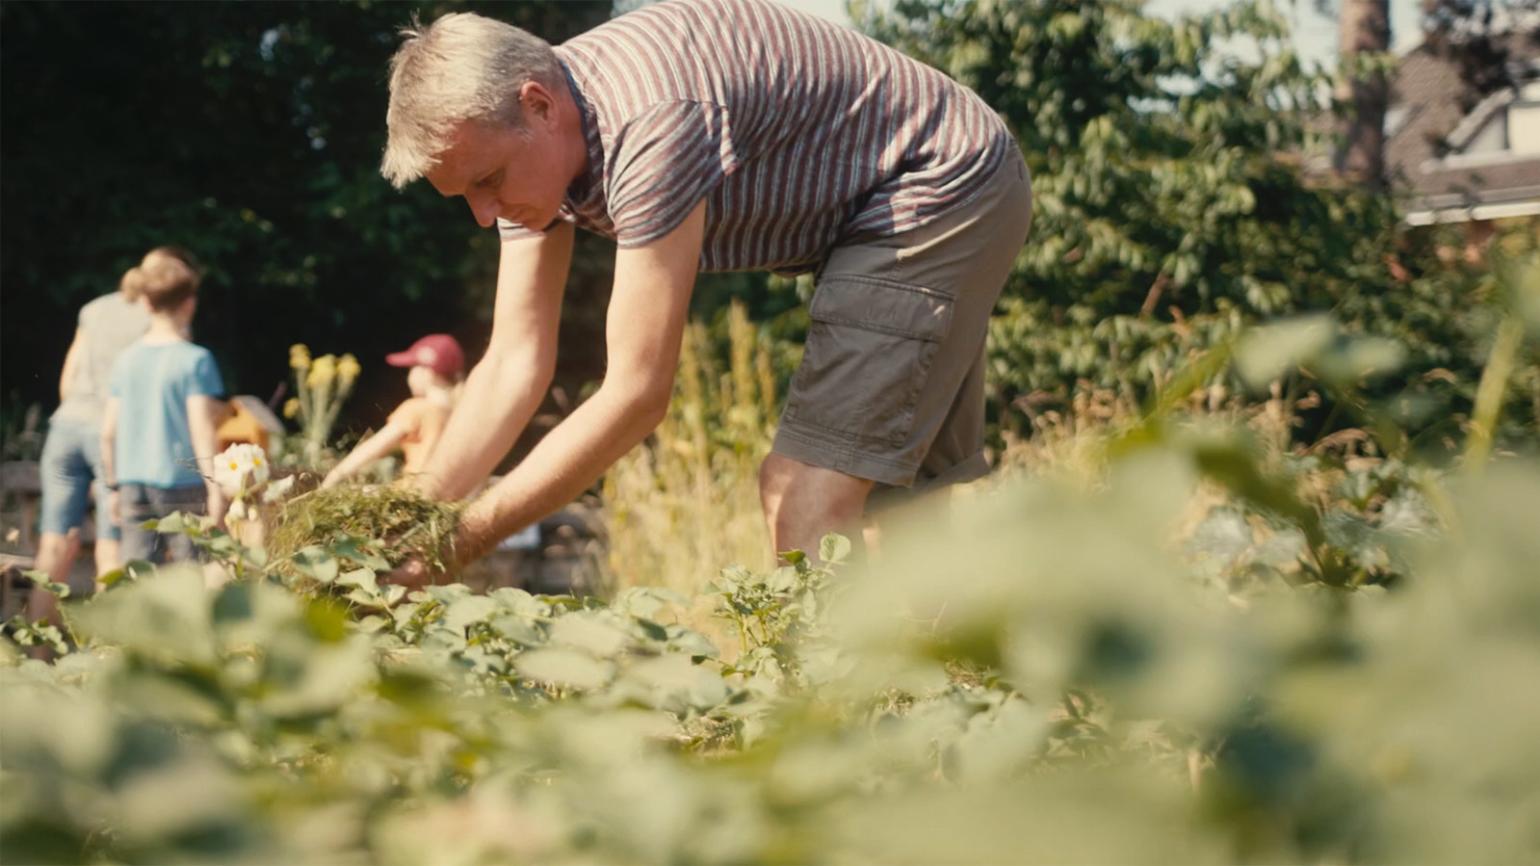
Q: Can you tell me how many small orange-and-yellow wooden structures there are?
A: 1